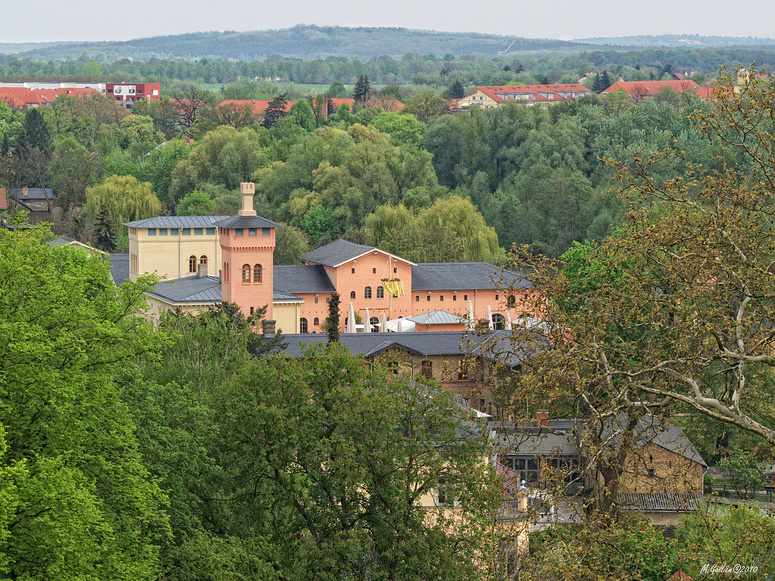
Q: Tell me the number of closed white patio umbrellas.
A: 7